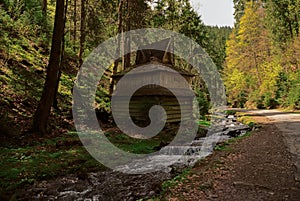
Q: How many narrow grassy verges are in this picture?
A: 1